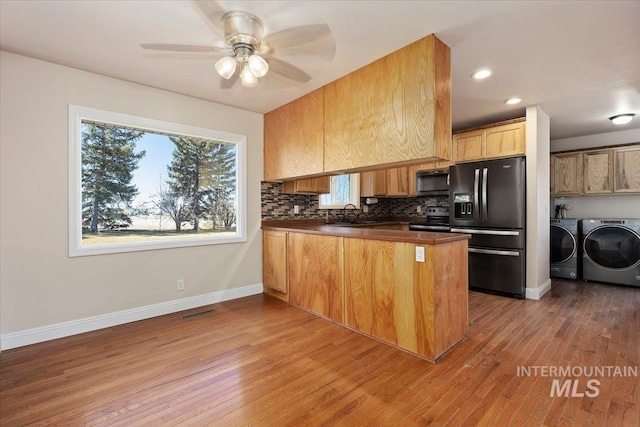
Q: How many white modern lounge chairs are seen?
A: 0